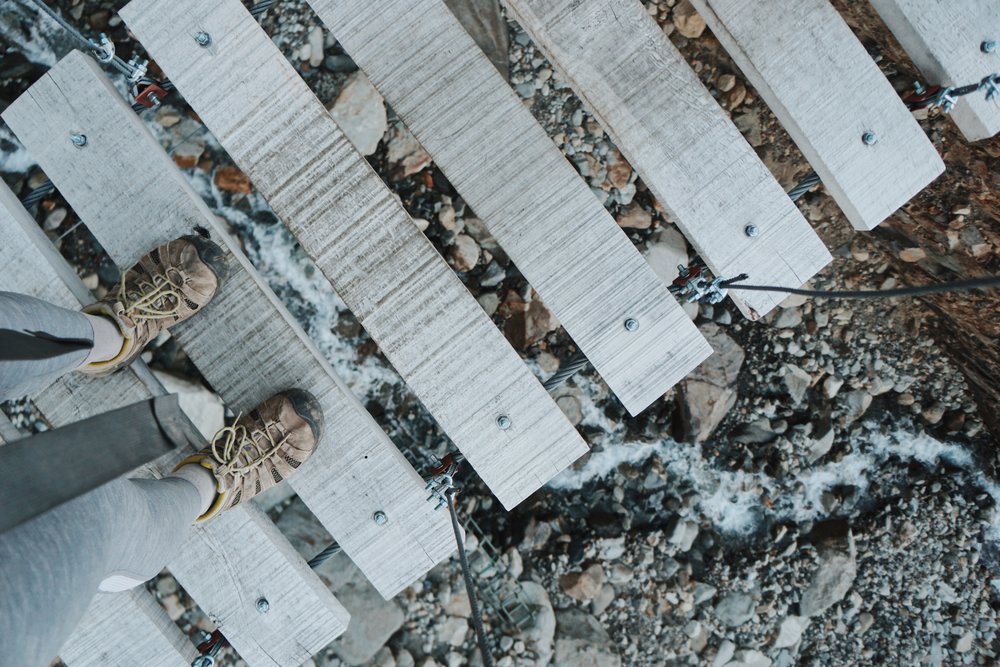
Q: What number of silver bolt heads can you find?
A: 9